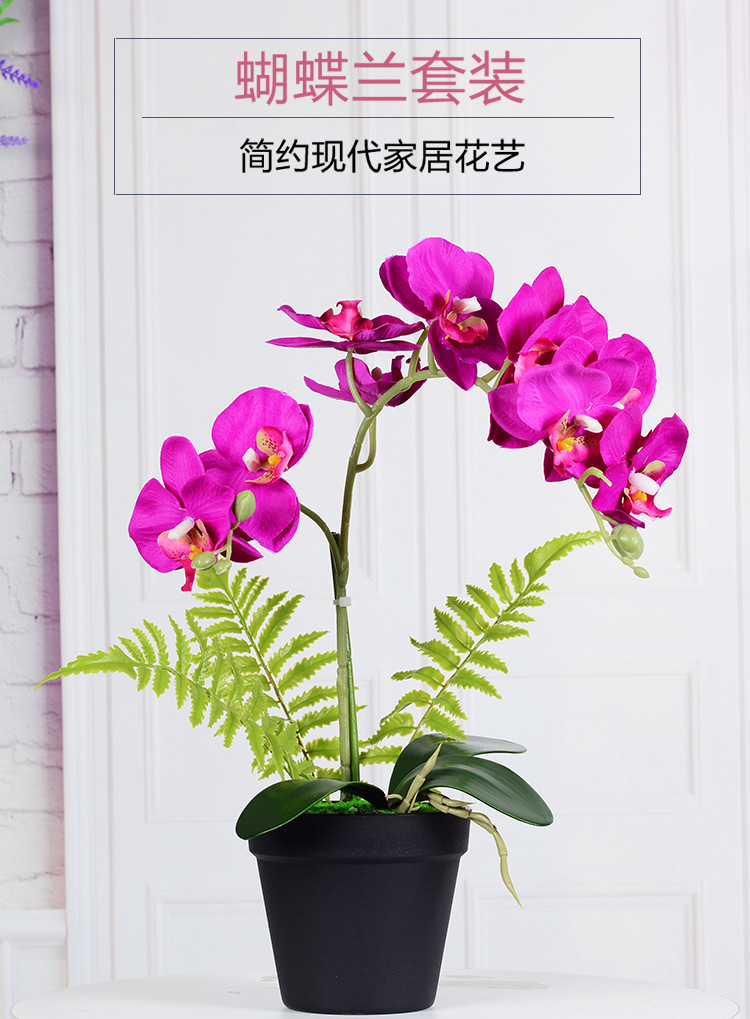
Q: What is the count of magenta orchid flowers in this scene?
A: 9